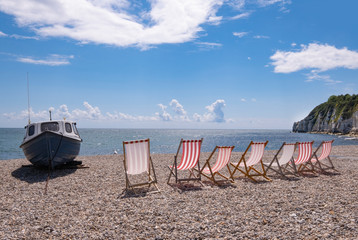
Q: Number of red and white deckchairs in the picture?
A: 7